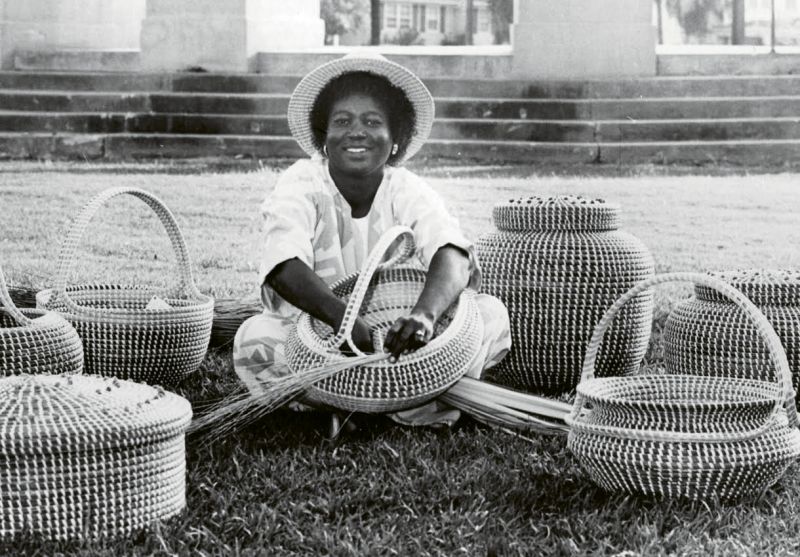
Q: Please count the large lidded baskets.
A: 3